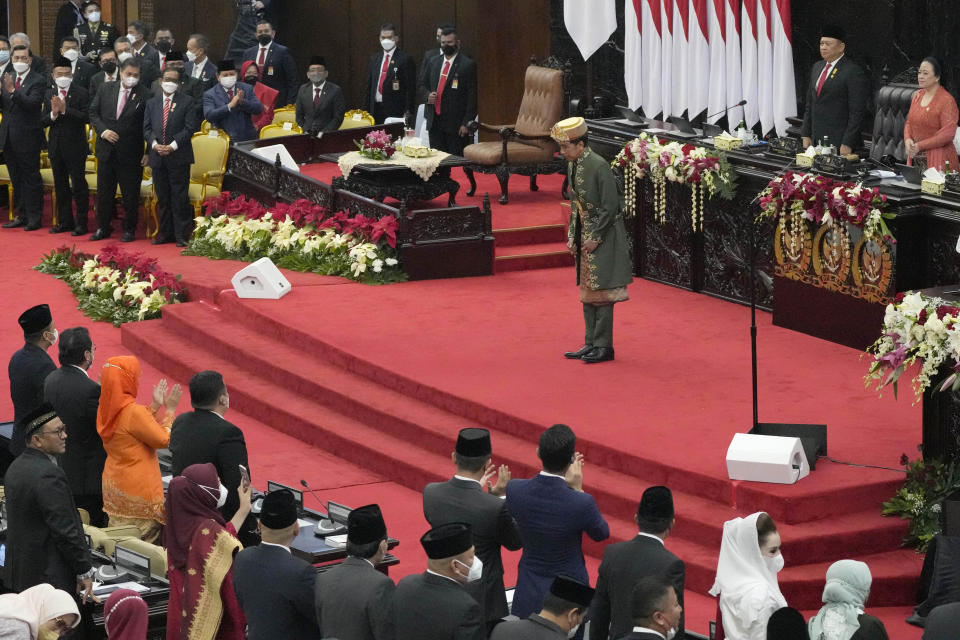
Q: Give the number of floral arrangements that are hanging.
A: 3